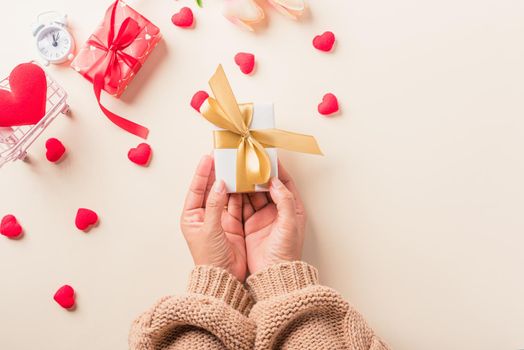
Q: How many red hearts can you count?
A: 11